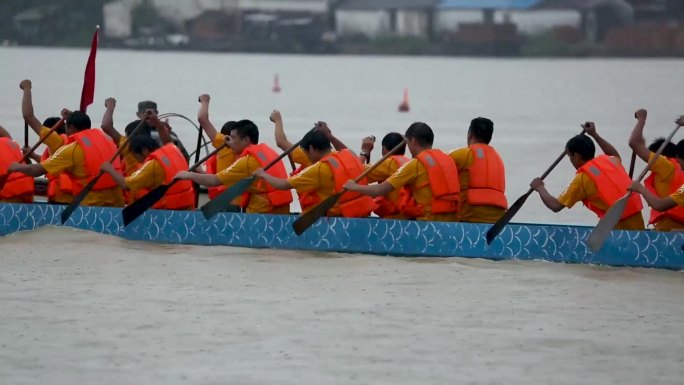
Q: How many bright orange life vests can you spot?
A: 15